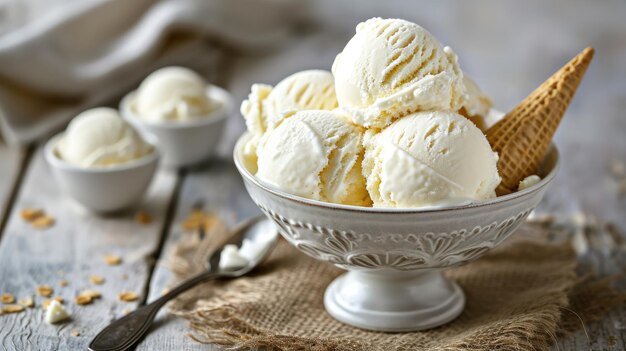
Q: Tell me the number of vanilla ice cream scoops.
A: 7